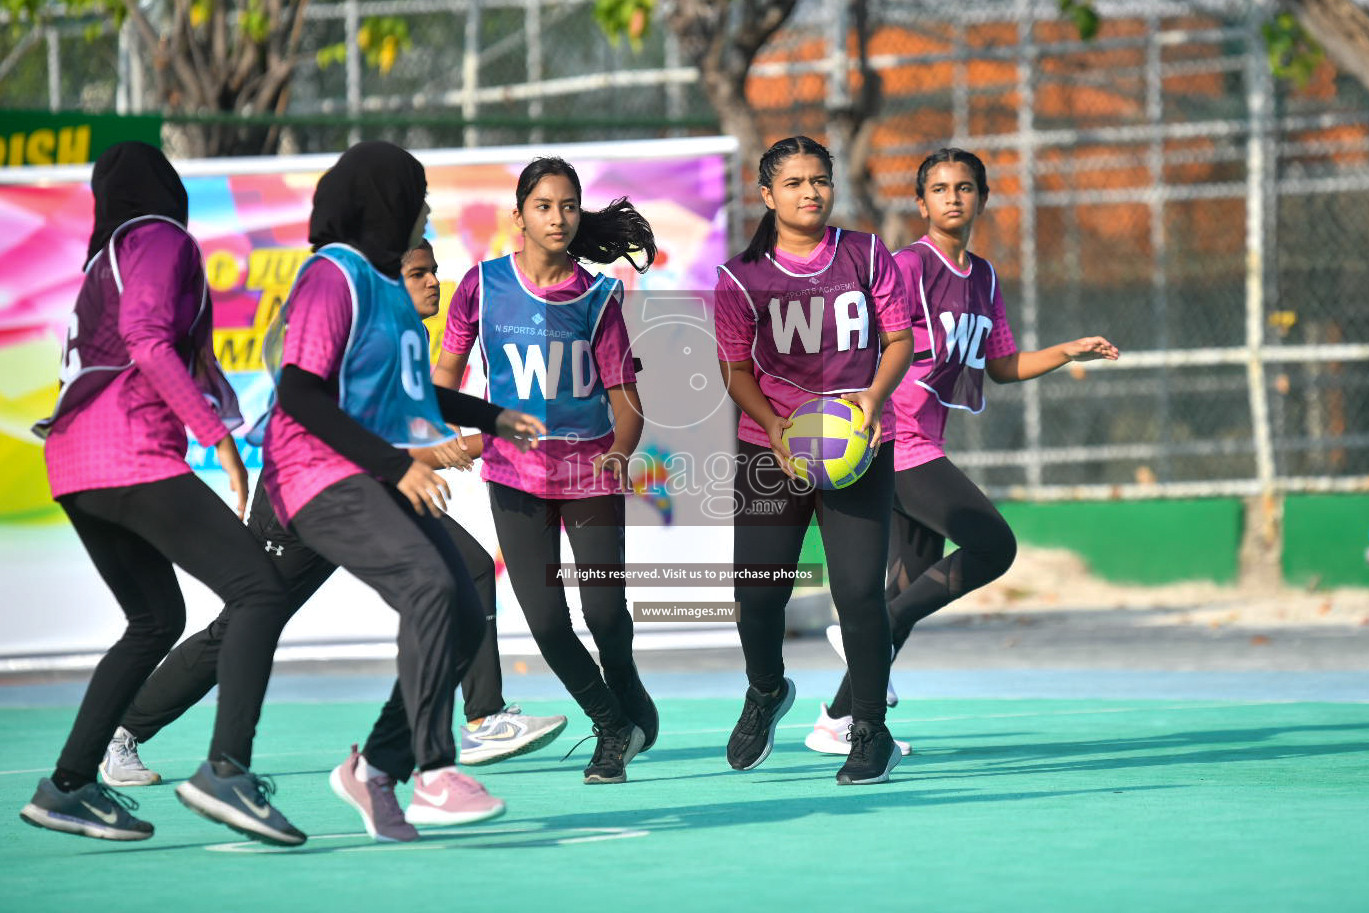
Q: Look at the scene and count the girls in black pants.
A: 6